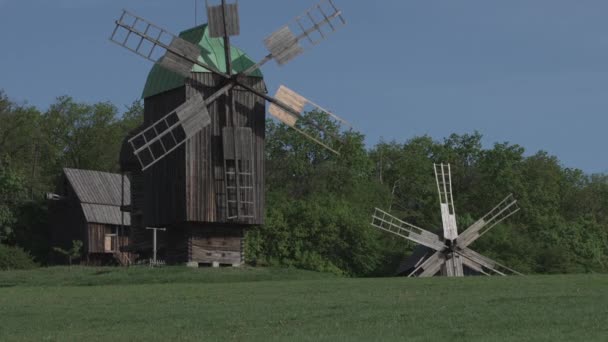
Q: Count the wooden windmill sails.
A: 12